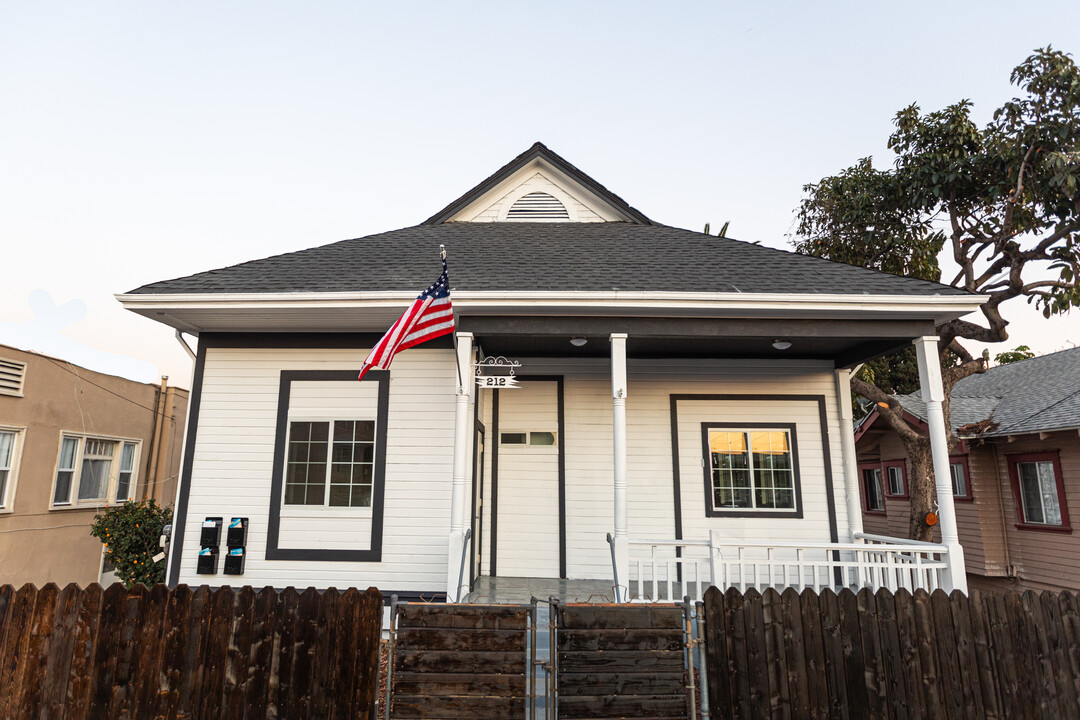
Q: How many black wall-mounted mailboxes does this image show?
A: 4